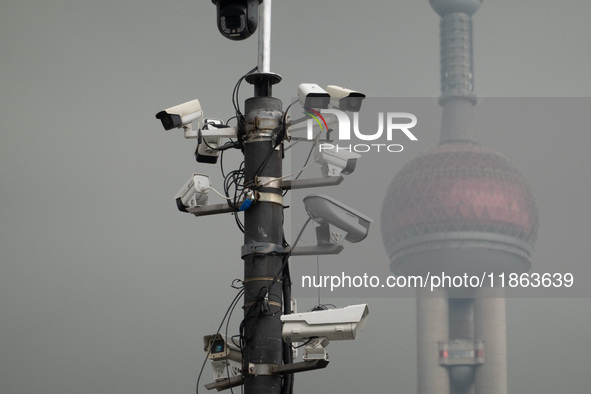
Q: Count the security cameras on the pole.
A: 10